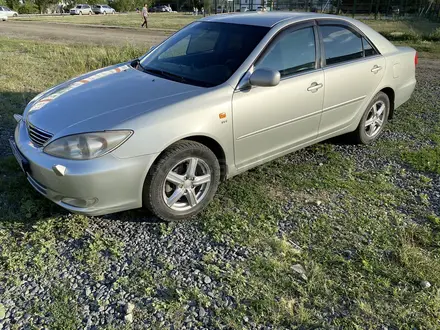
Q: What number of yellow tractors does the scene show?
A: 0